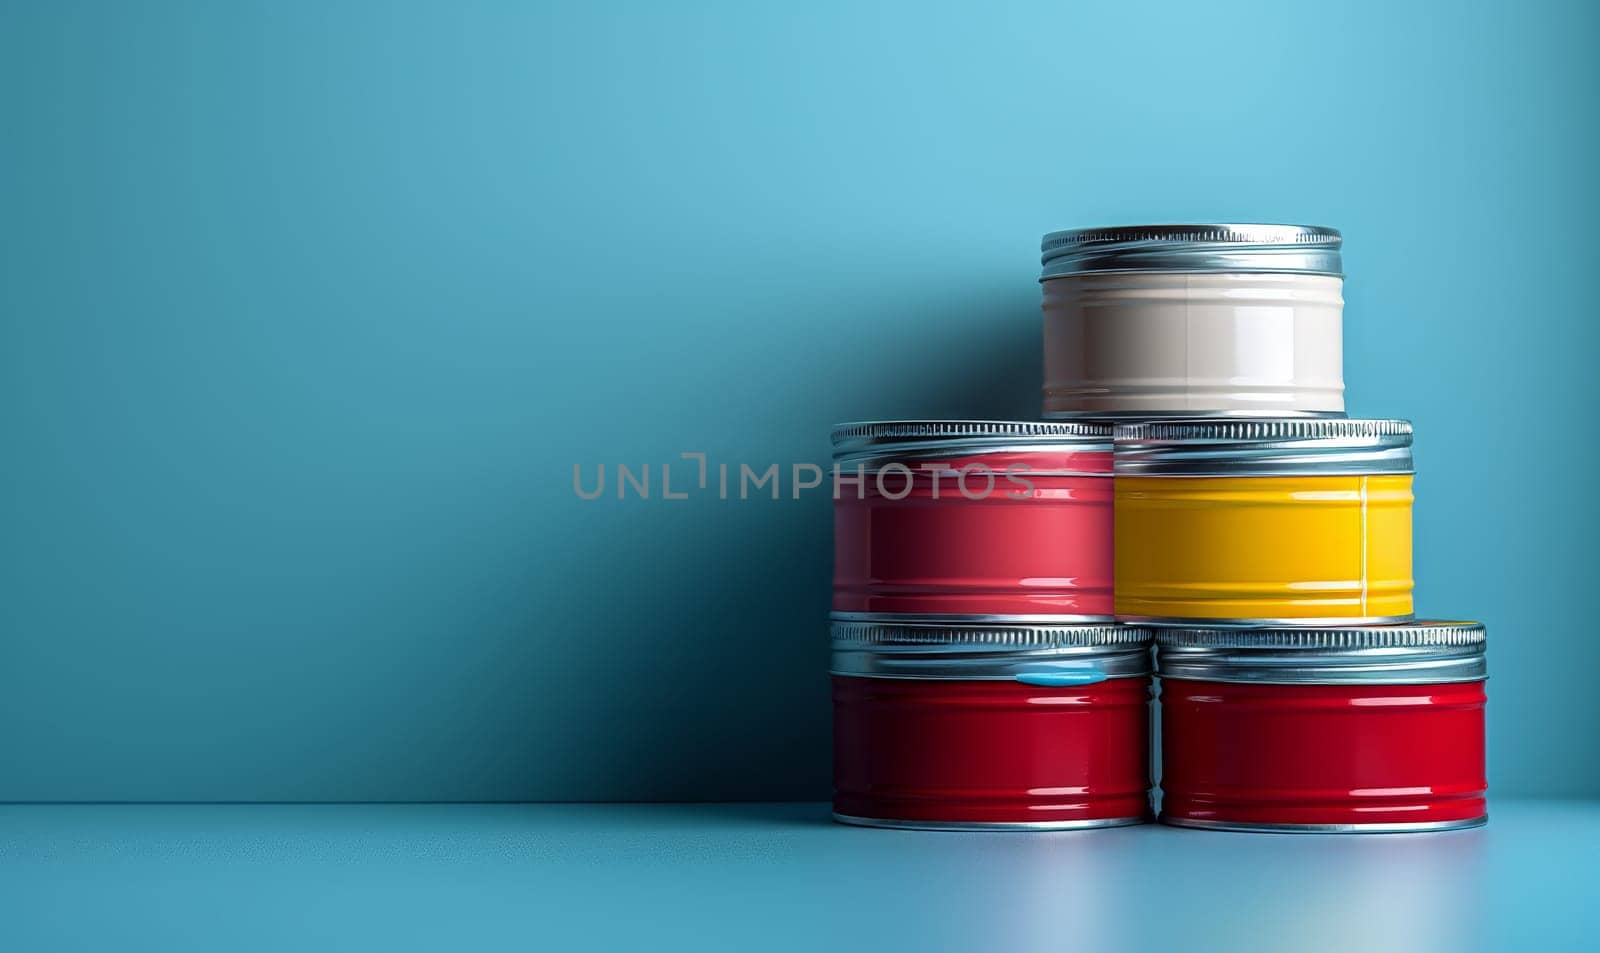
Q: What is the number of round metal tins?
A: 5